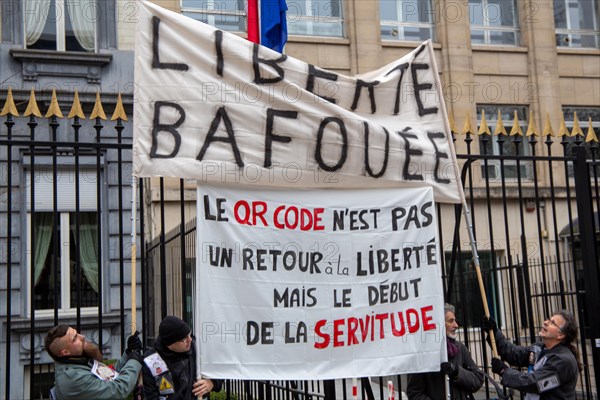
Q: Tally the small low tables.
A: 0